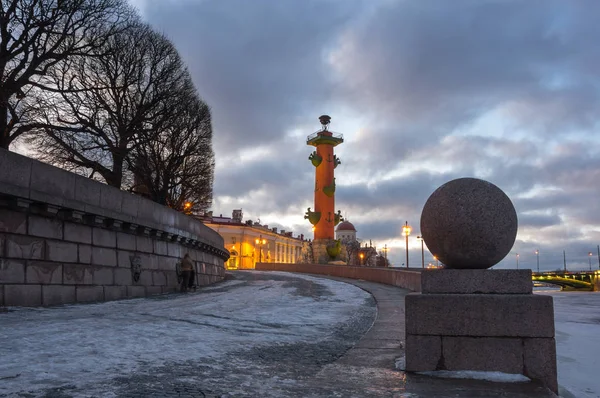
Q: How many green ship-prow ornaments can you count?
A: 6